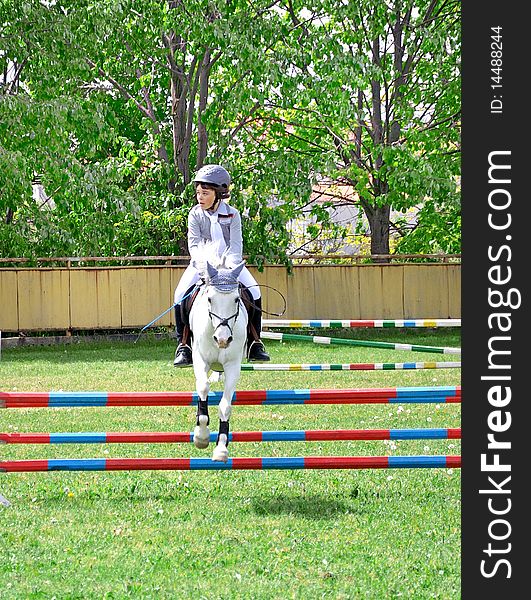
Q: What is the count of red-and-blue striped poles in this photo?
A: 3